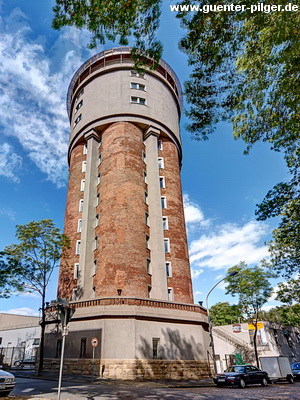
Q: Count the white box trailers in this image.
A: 1